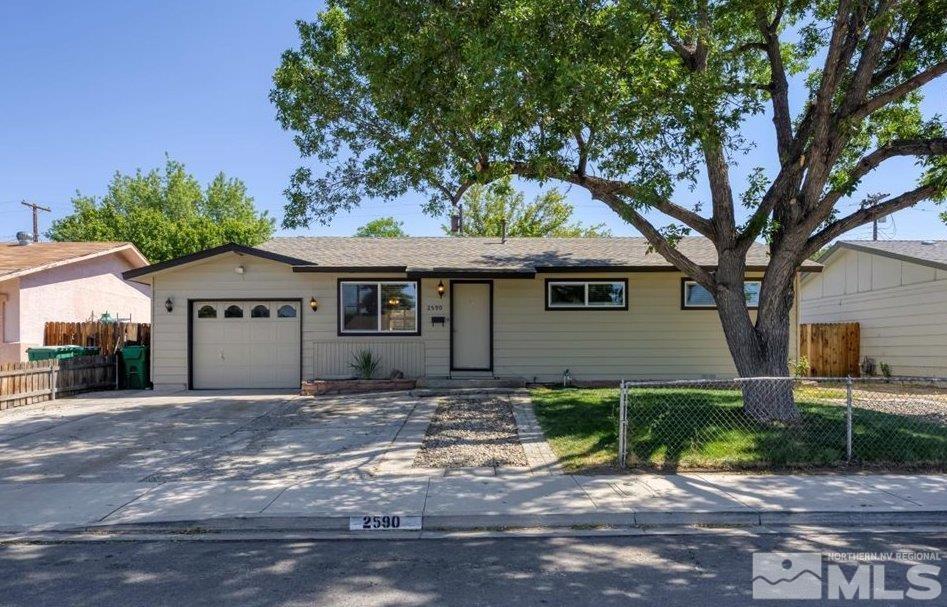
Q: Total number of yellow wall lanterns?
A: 2